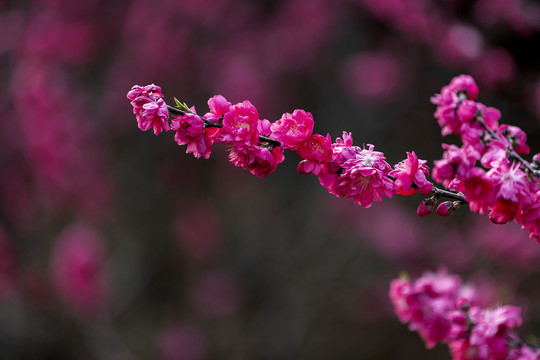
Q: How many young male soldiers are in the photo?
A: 0